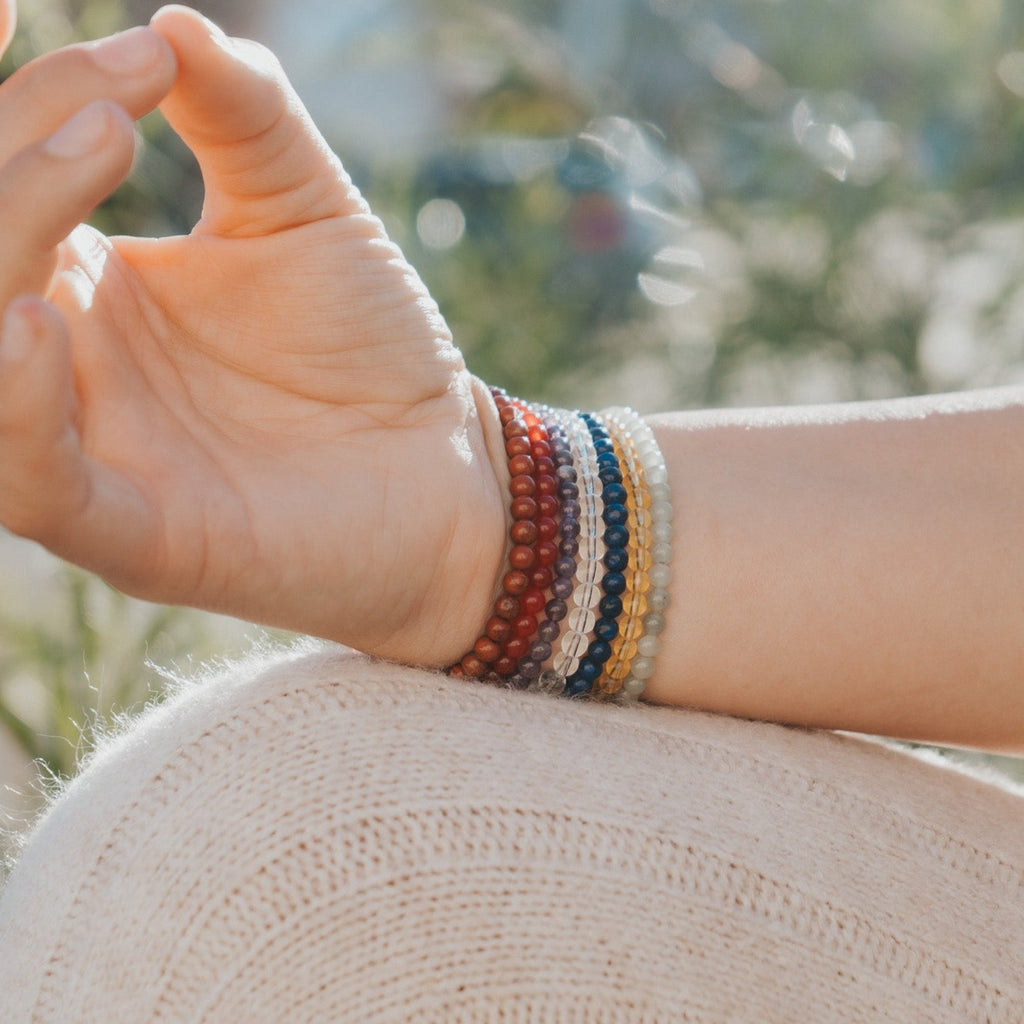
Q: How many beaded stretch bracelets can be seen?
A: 7